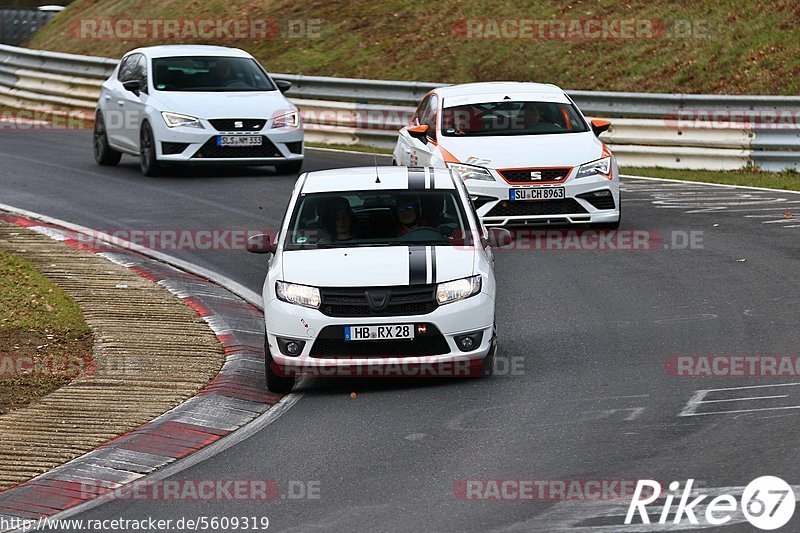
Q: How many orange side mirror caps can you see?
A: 2